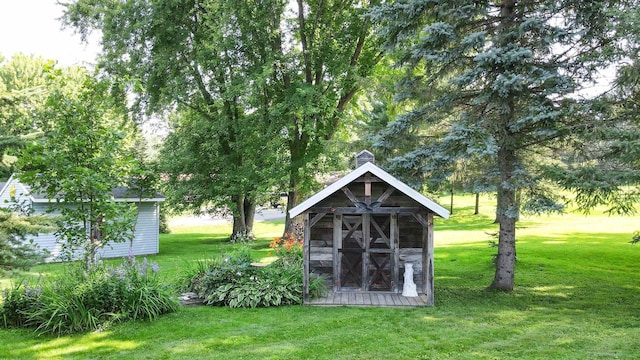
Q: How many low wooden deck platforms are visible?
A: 1